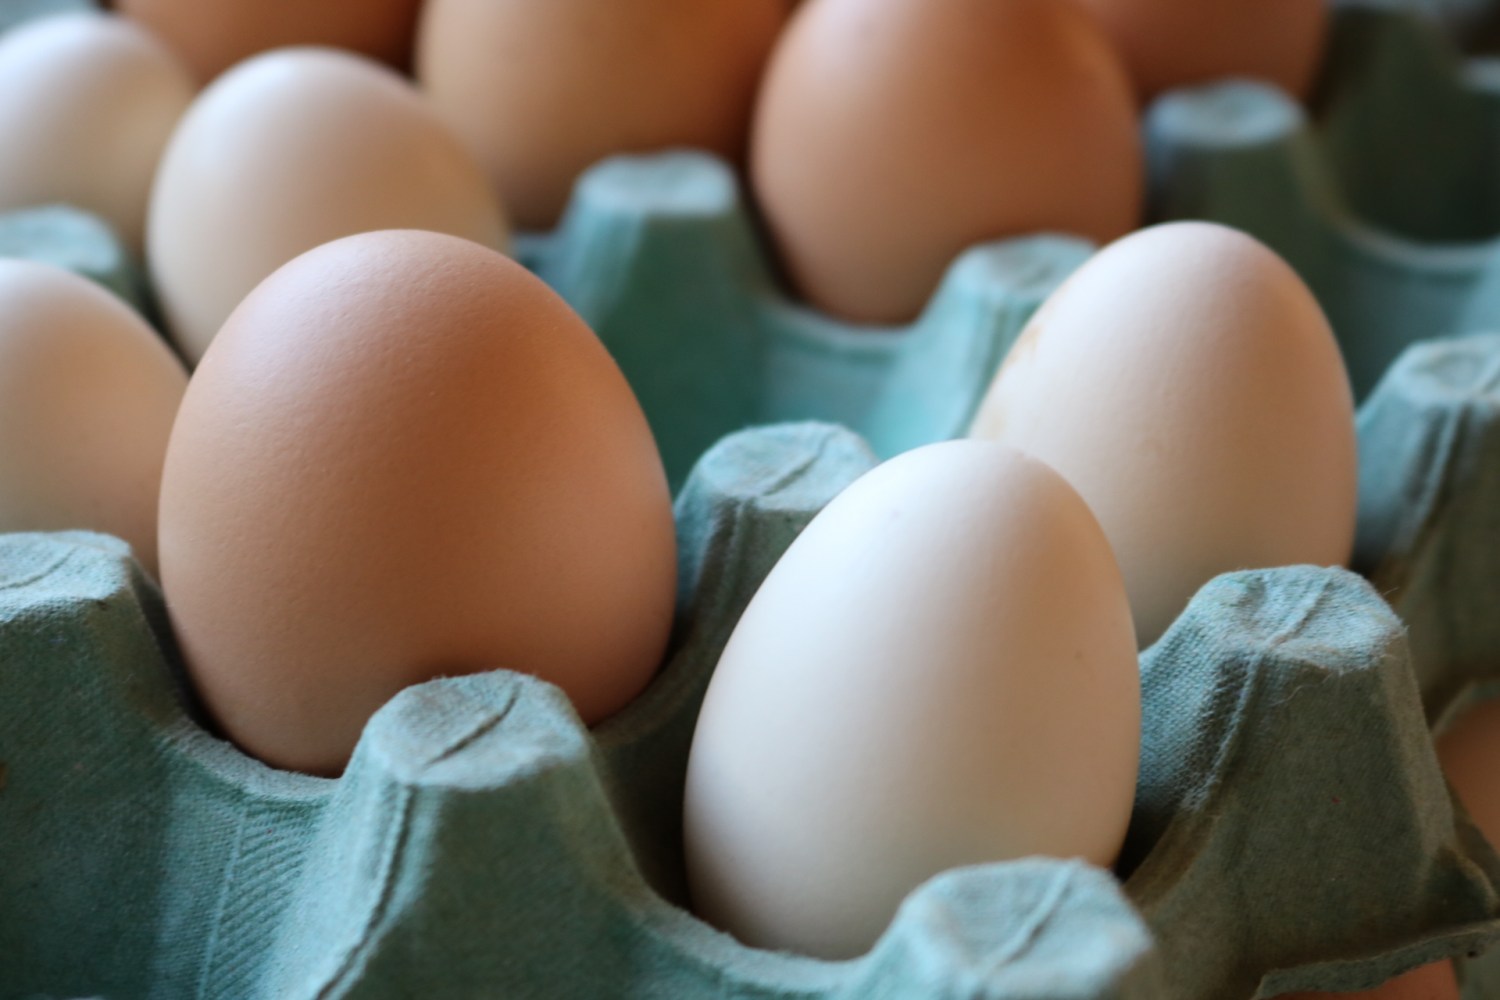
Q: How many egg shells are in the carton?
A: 10